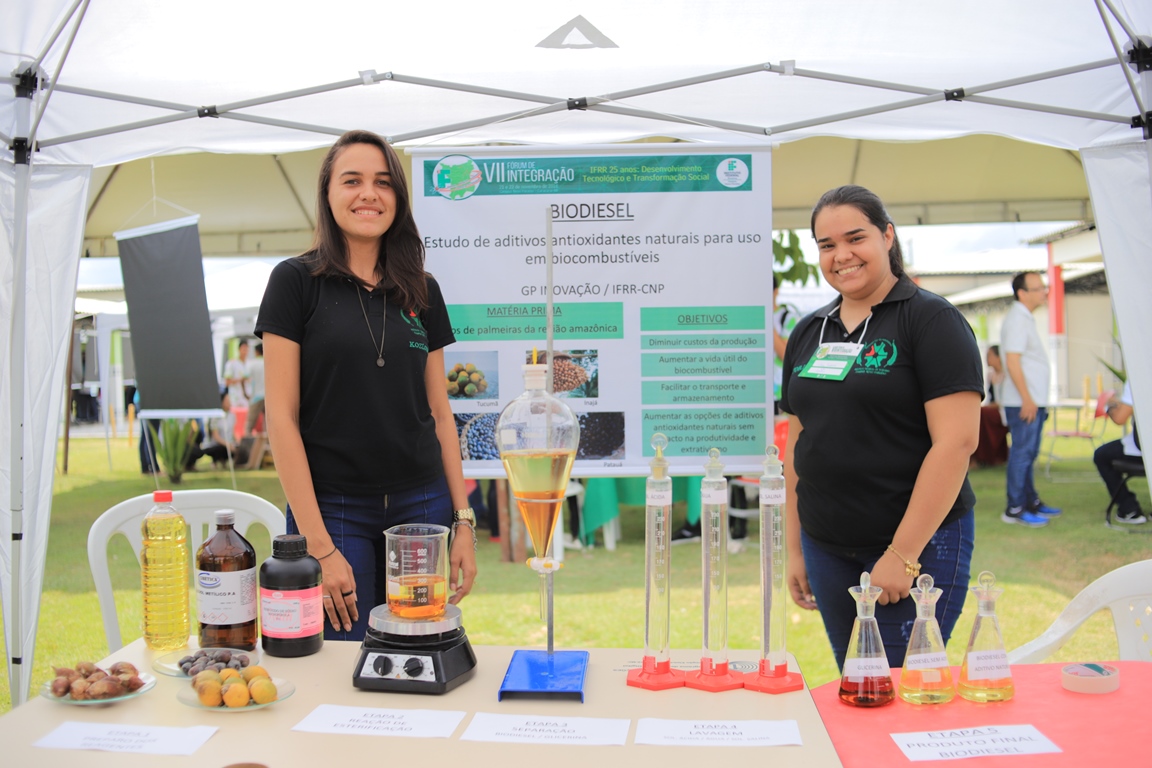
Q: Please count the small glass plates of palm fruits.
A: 3